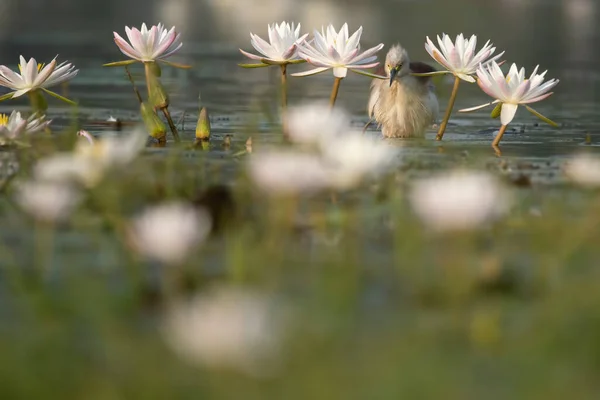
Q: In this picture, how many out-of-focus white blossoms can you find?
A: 9